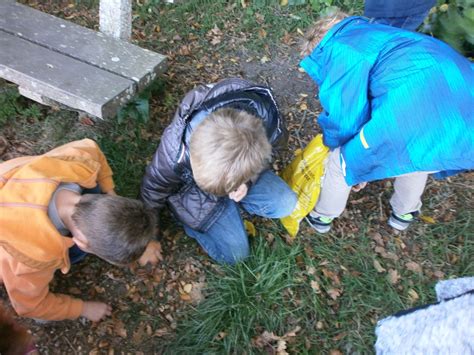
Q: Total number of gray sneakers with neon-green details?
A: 2